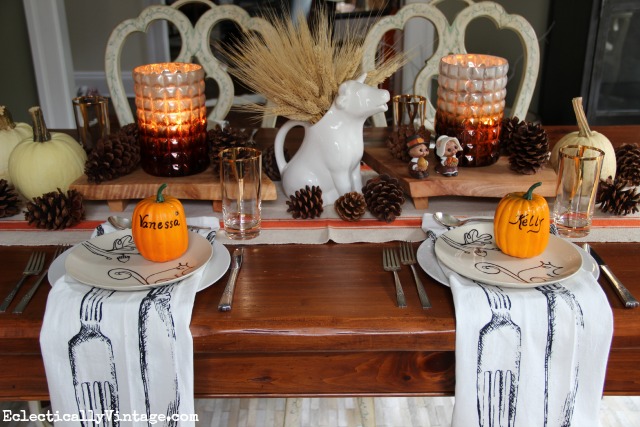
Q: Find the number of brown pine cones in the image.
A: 14